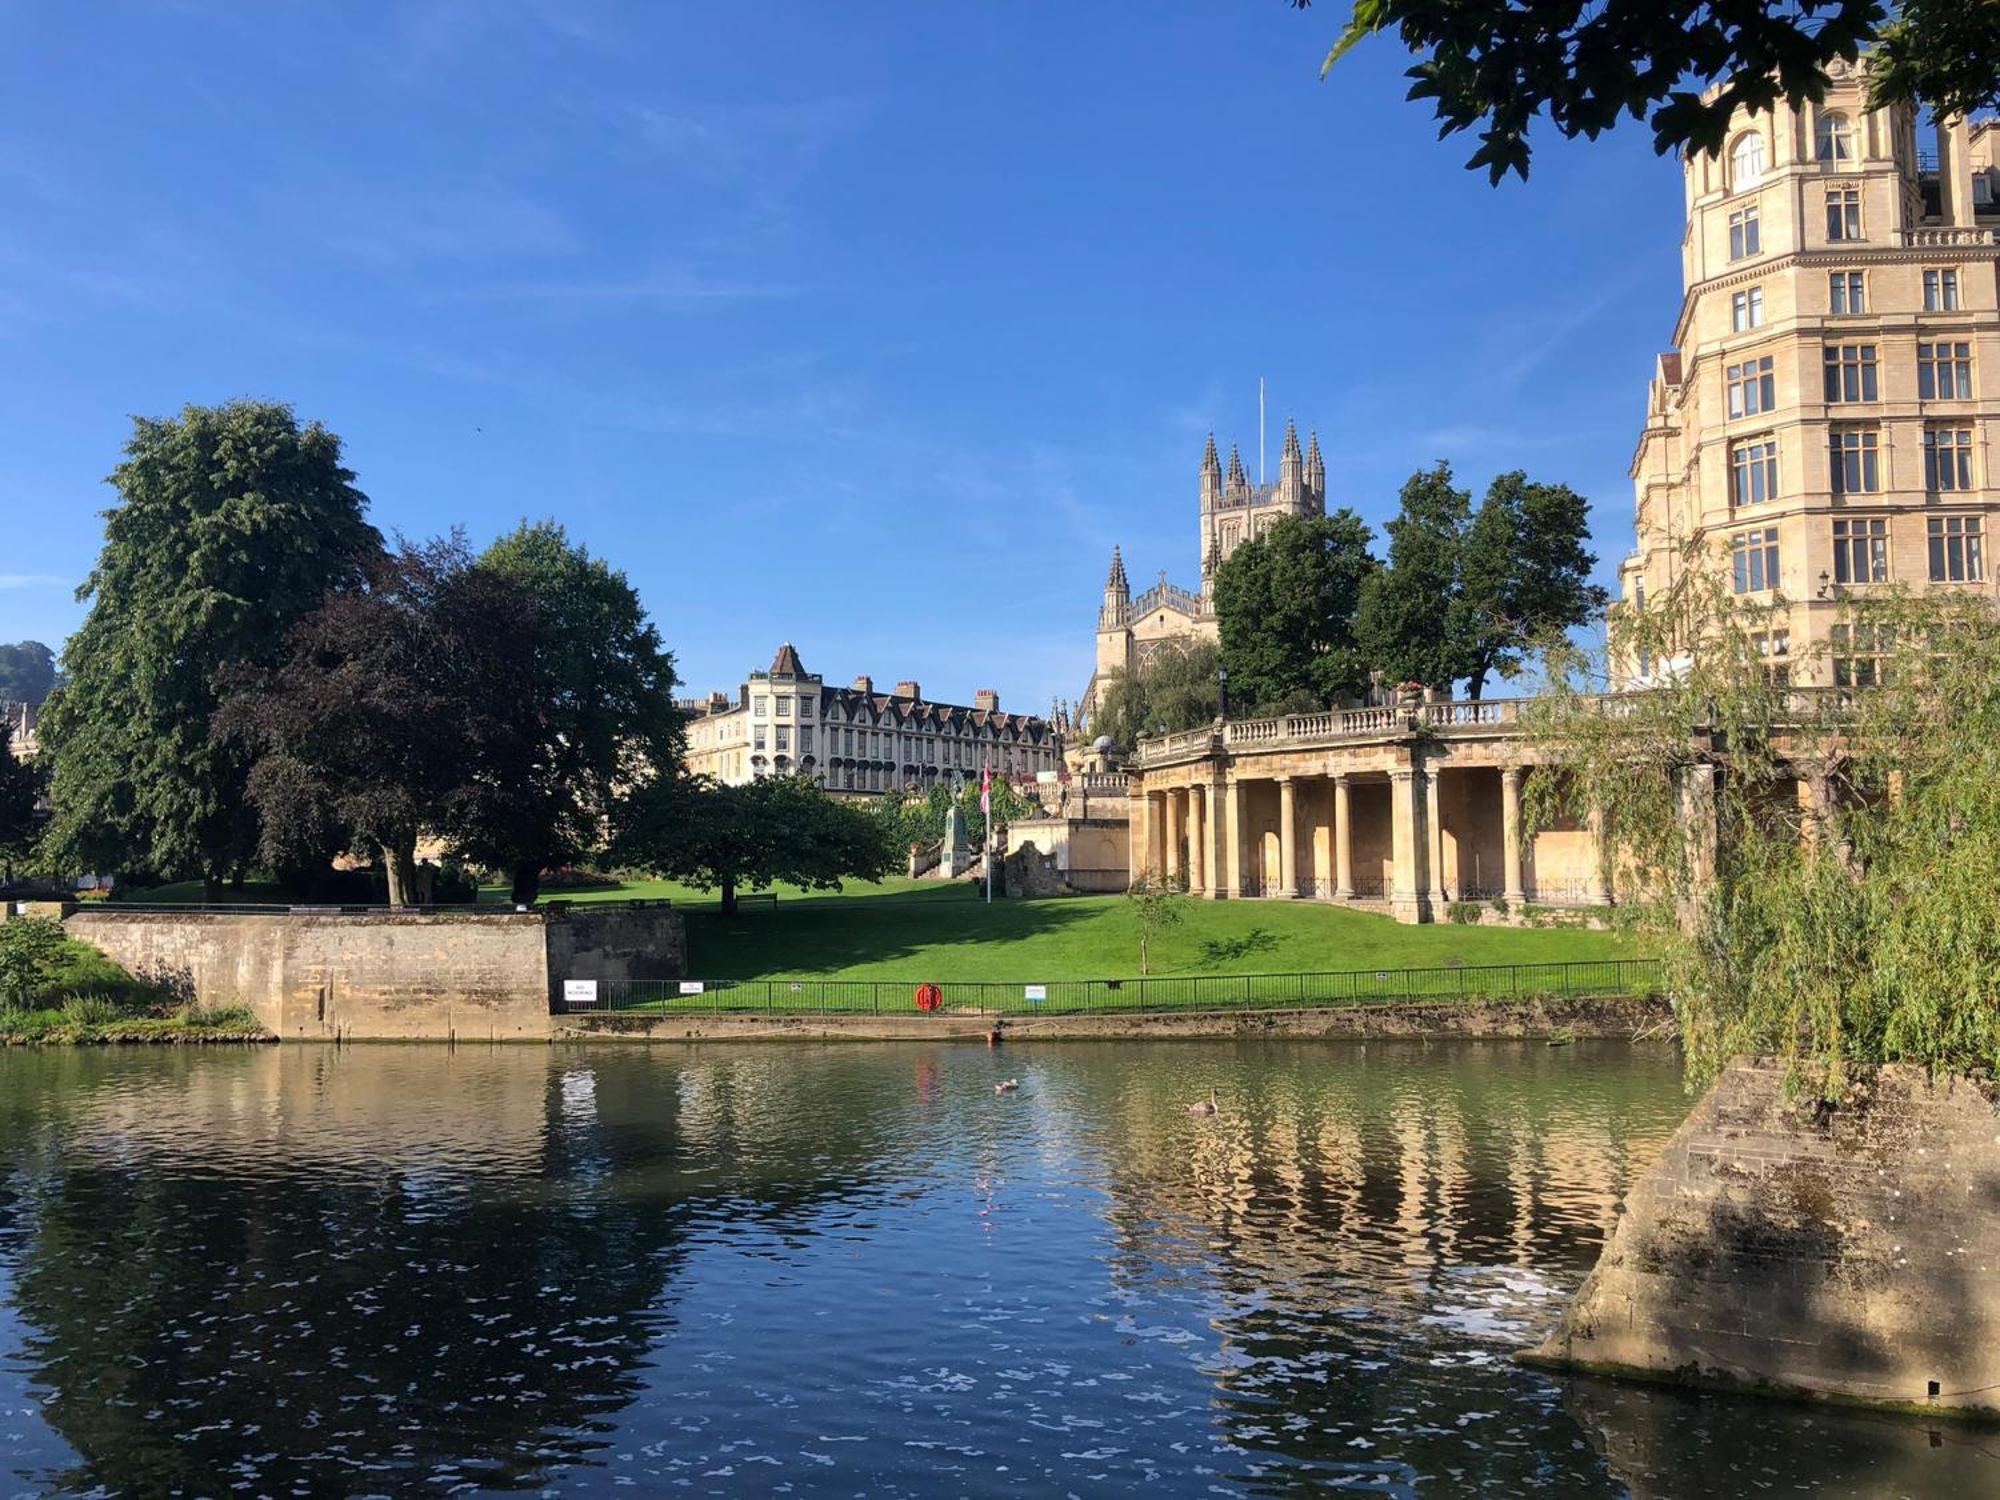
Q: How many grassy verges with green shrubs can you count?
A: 1